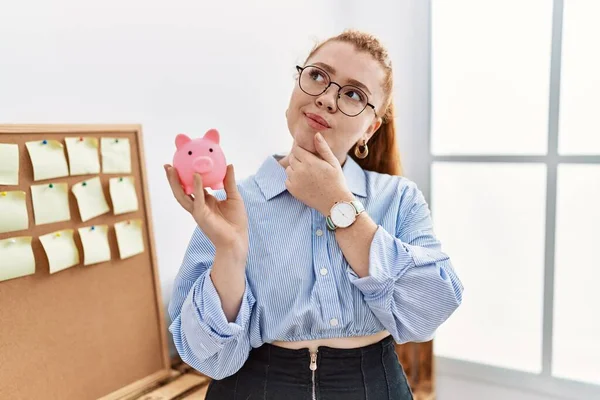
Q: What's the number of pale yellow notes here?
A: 12